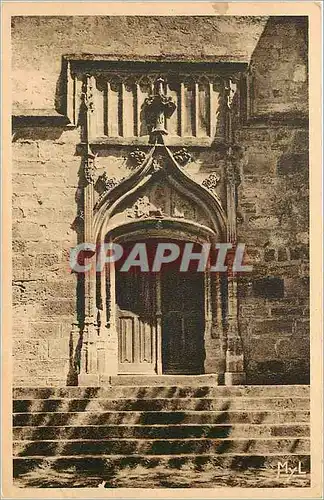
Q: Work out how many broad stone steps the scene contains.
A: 6